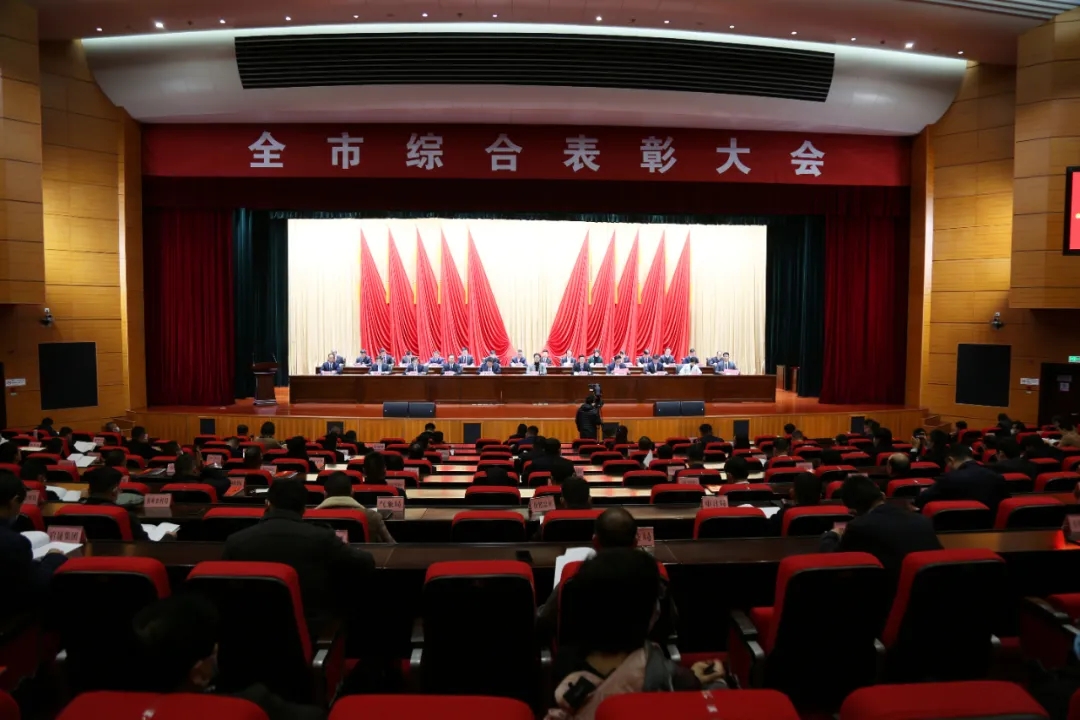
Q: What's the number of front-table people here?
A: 11